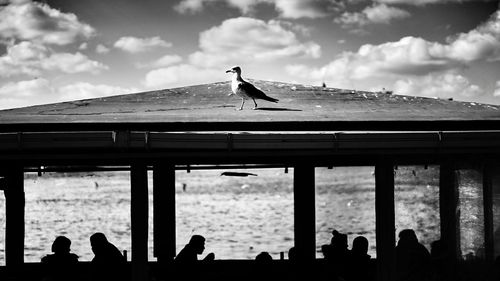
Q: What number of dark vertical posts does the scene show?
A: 7